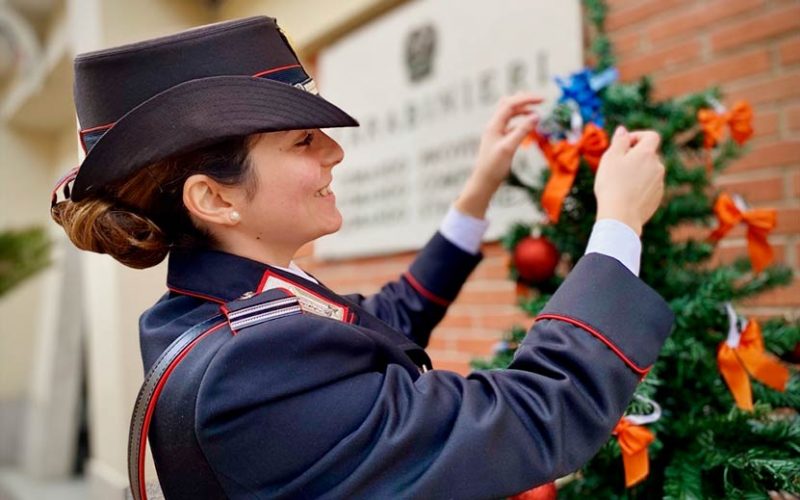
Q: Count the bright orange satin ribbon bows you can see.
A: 5